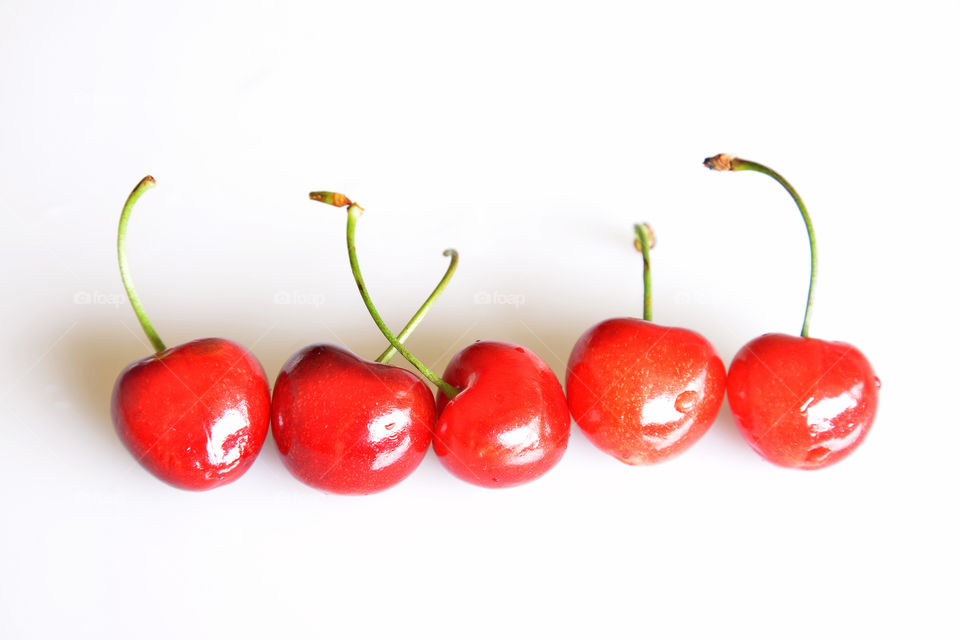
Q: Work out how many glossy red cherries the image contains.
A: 5